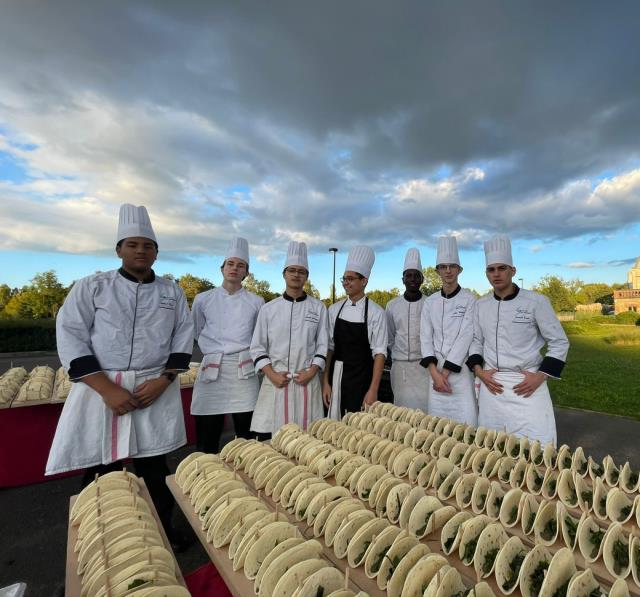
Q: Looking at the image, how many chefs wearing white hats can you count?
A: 7